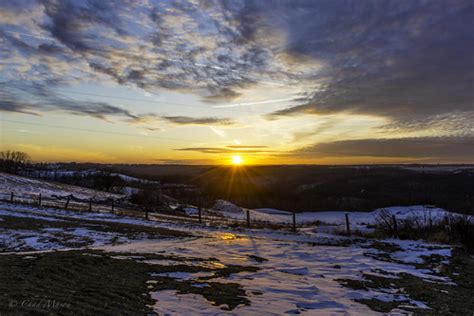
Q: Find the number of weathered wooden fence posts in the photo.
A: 11